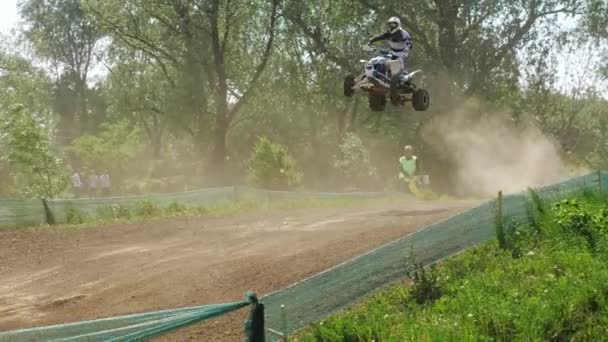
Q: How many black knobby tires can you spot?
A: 4